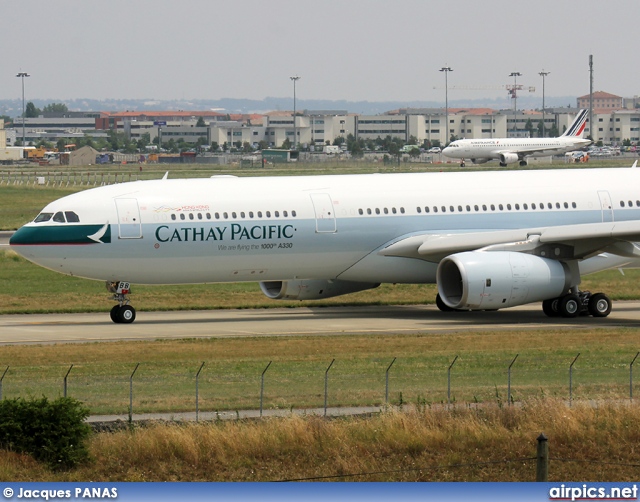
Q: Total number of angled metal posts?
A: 11